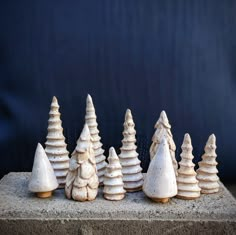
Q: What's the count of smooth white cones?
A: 2